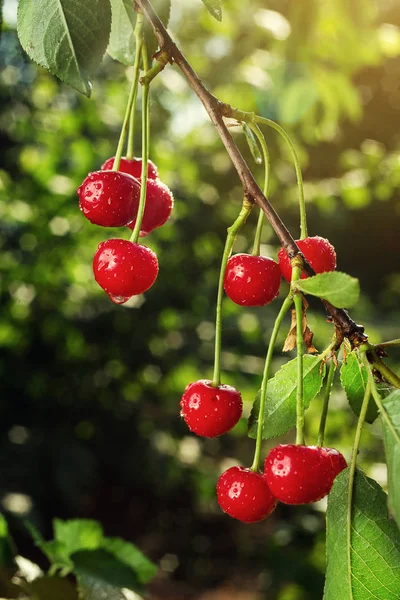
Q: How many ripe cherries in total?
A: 10